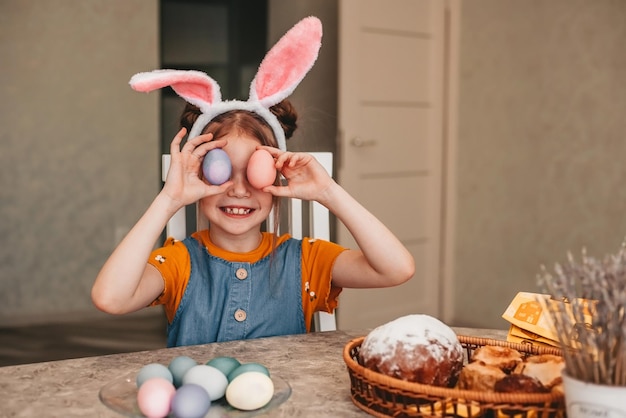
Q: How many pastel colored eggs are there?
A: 10